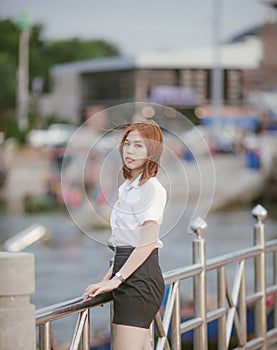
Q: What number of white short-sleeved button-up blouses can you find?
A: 1